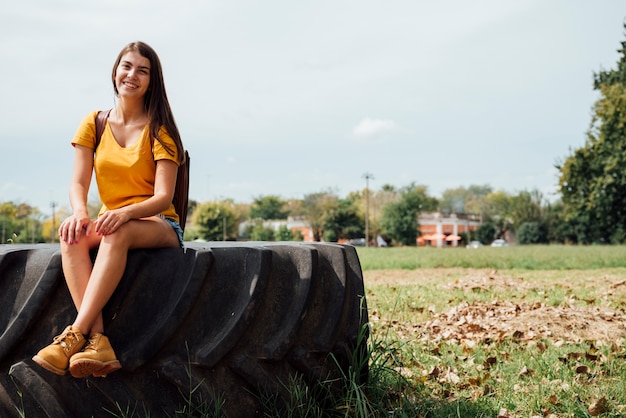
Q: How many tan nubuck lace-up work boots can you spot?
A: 2